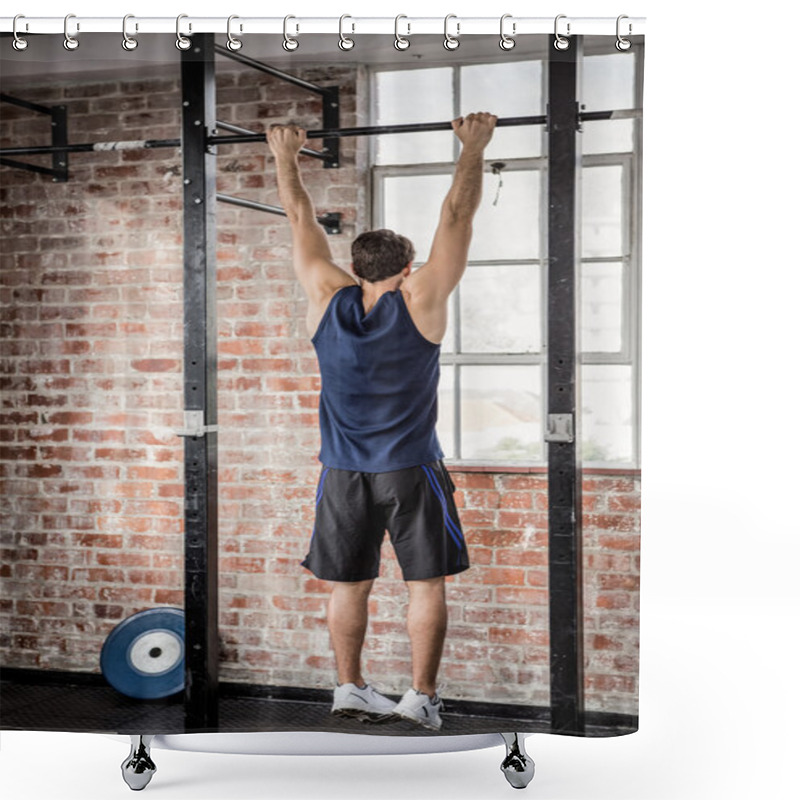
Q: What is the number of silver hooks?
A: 12